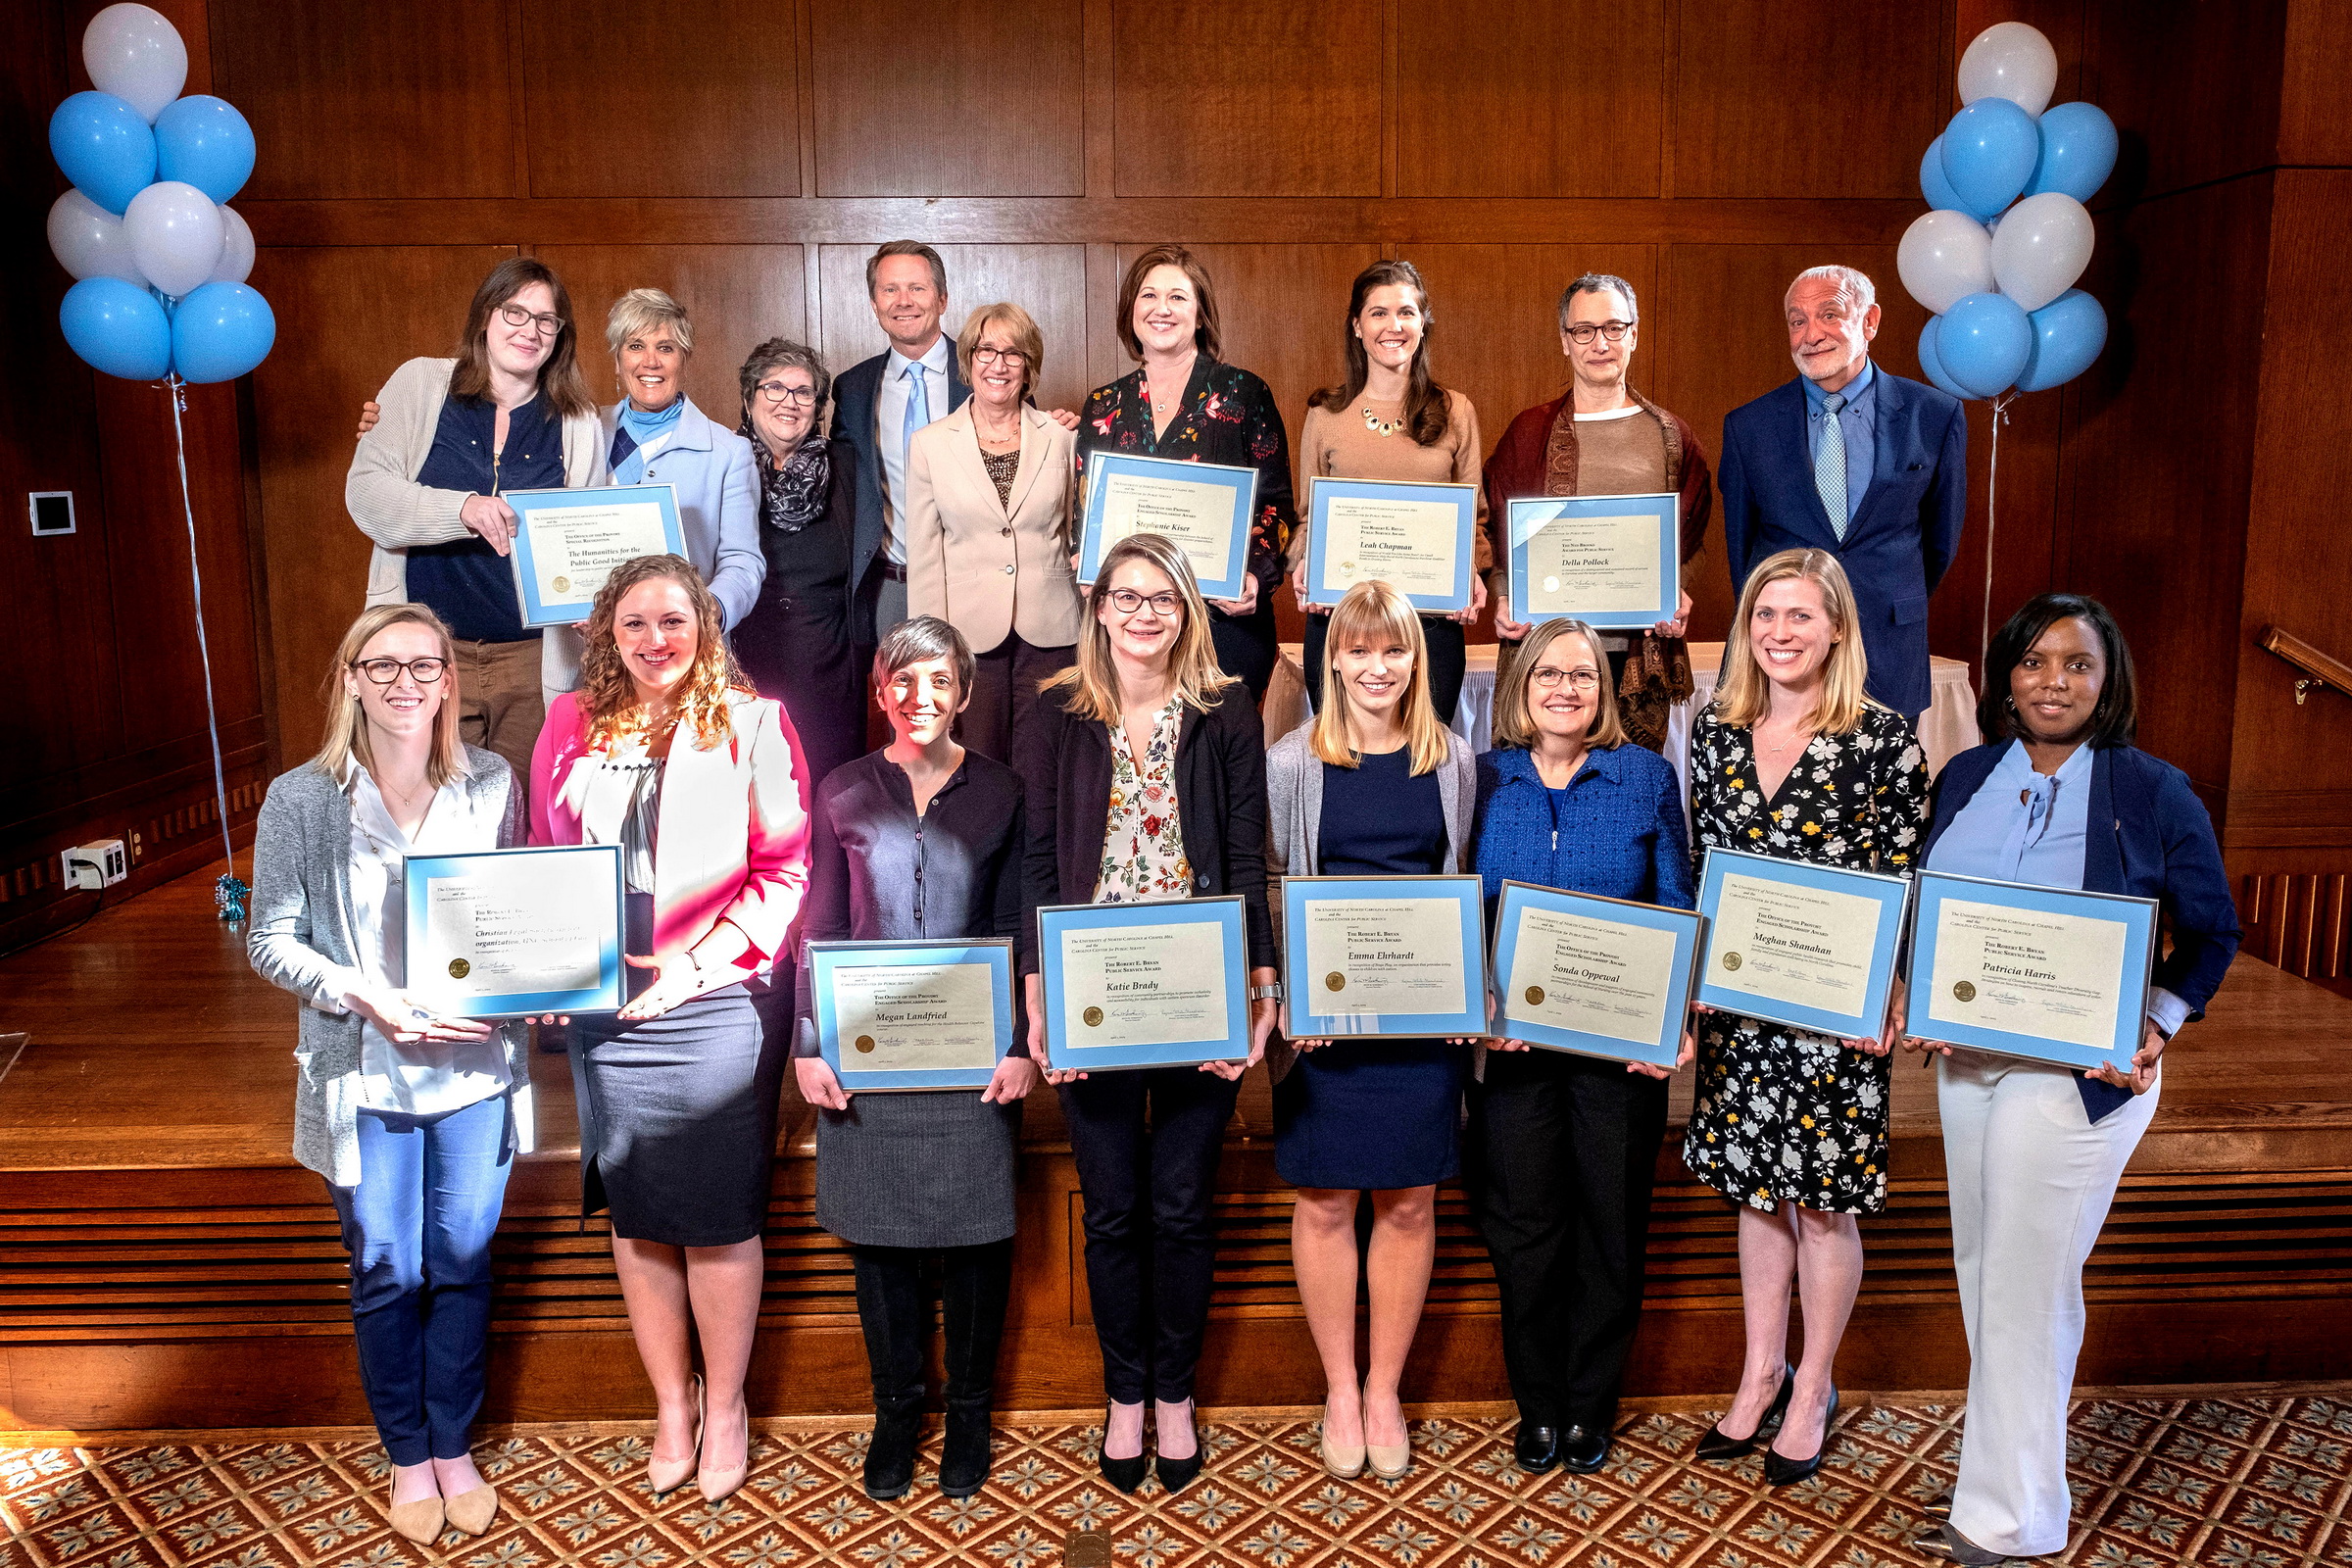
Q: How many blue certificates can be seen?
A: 11